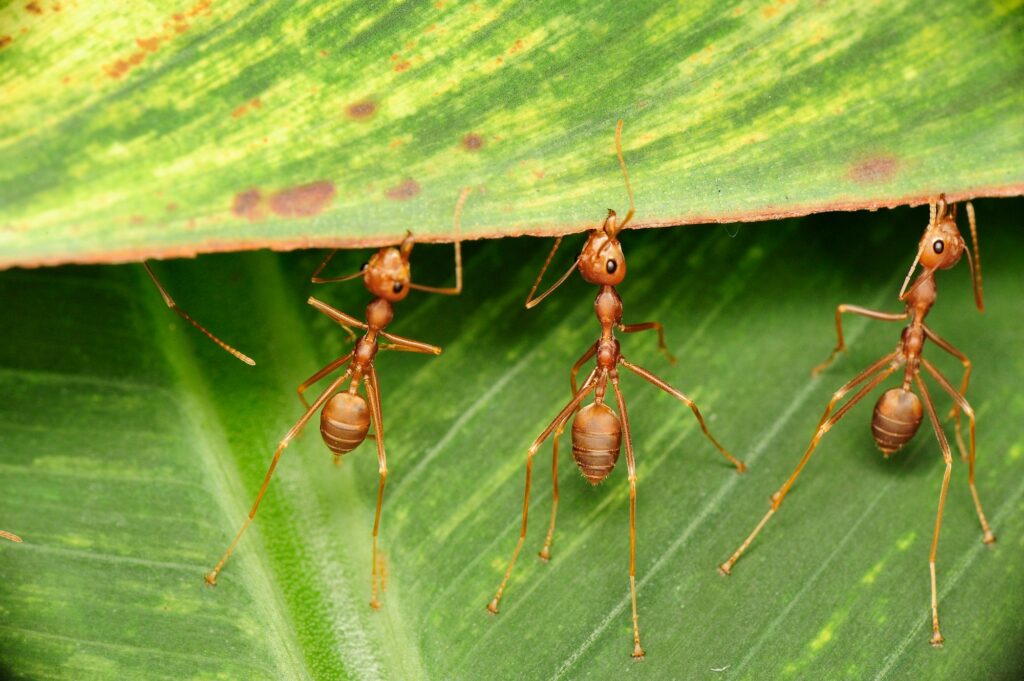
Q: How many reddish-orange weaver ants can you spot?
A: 3